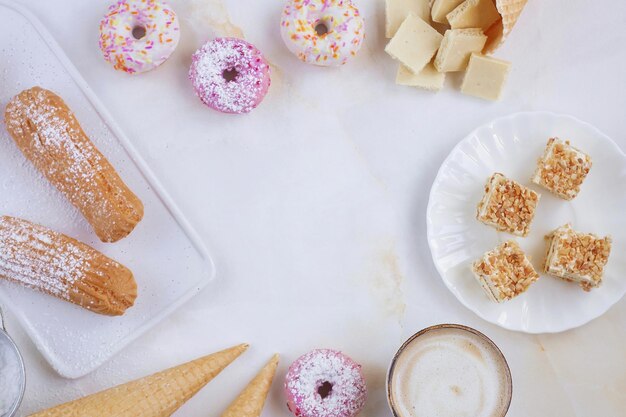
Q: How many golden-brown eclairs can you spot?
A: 2